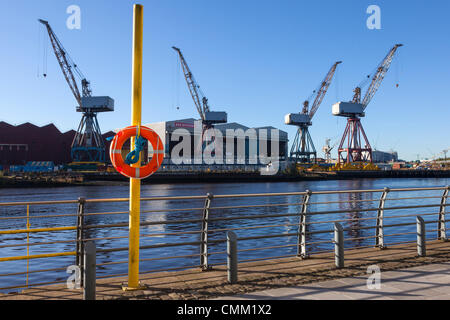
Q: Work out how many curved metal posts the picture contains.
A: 5